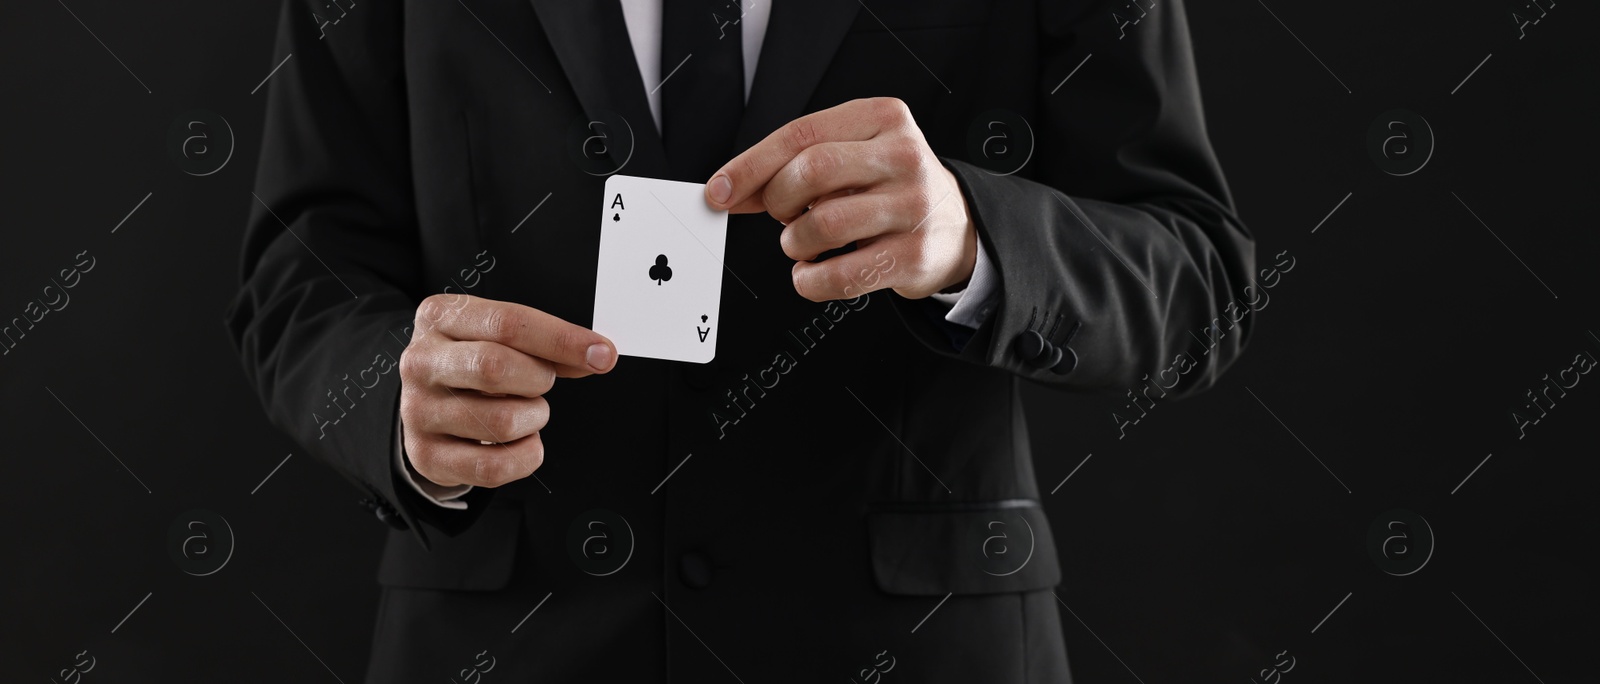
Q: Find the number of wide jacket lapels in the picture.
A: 2